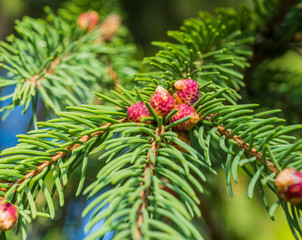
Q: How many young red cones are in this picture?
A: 8